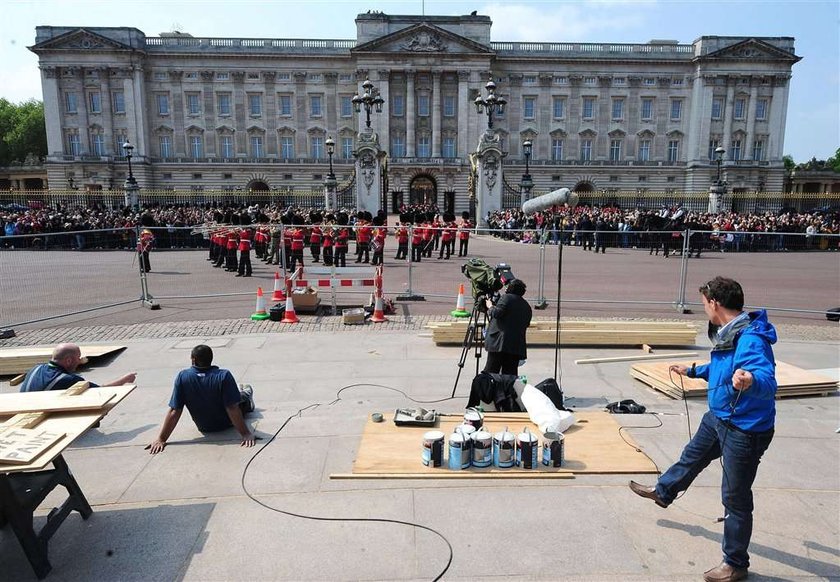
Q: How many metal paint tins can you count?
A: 8